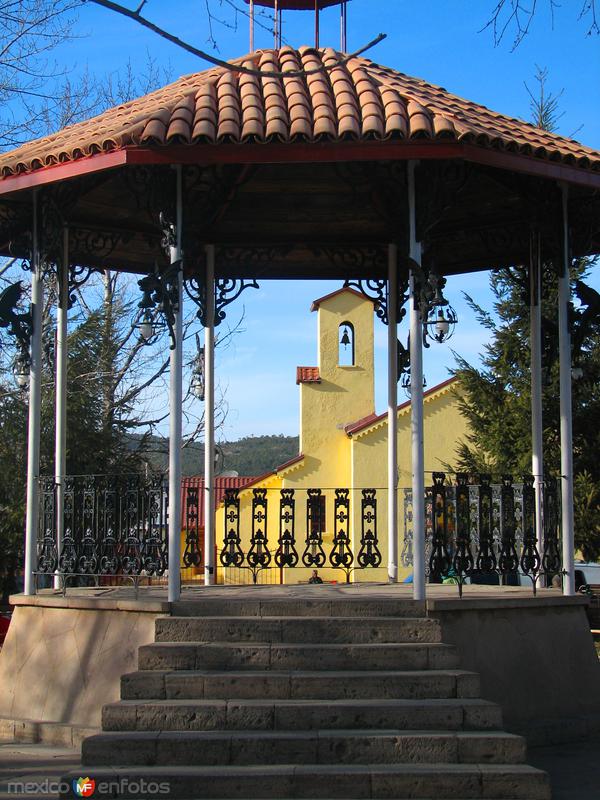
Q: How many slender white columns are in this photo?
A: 8